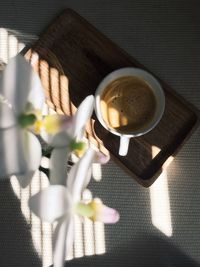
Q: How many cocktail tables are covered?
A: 1